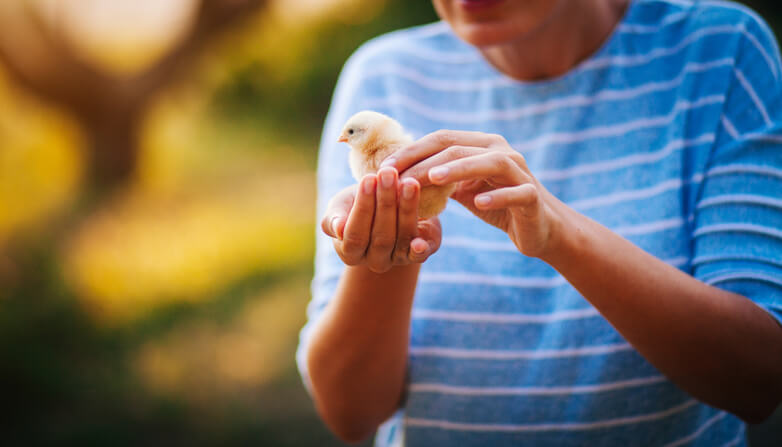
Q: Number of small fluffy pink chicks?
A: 0